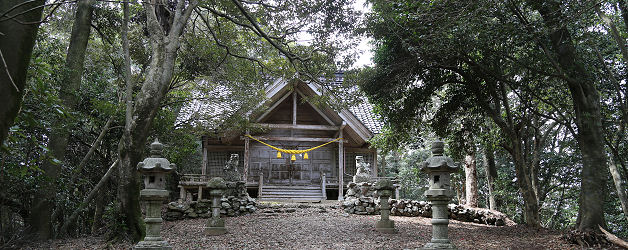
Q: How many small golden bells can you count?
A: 3